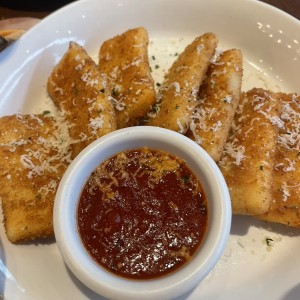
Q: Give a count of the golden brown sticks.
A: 7